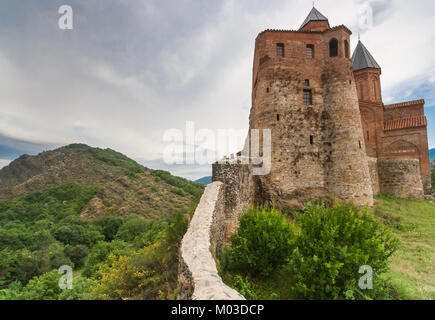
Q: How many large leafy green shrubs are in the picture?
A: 2